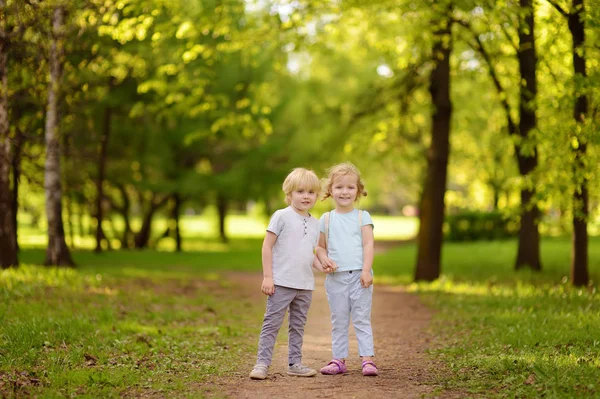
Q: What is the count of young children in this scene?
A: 2